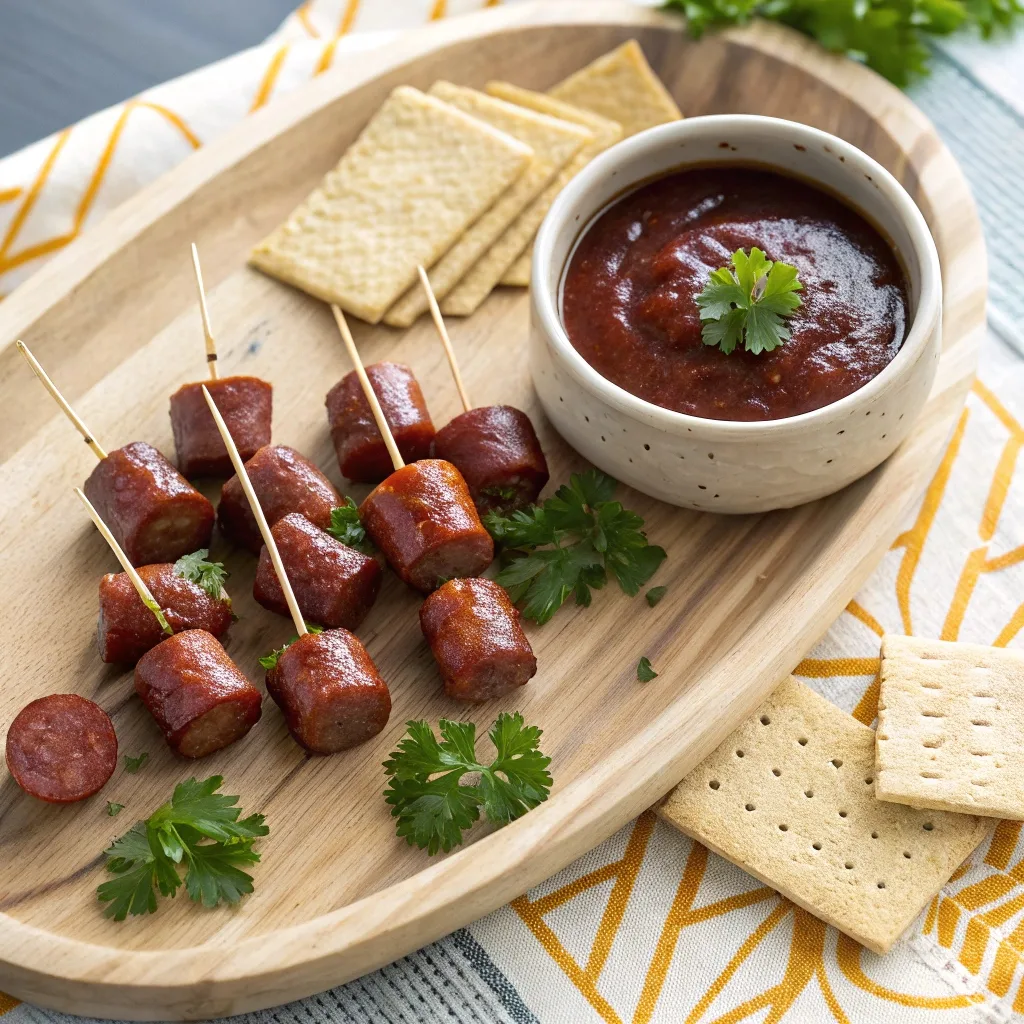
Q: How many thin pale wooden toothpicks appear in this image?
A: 6